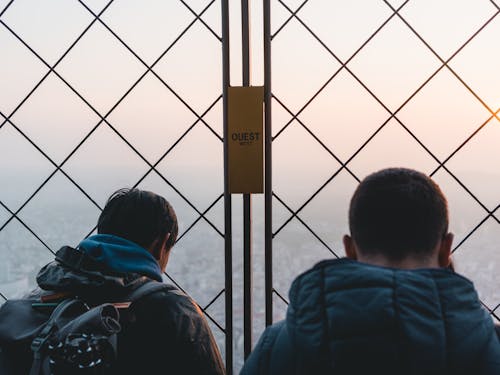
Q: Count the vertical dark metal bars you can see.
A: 3